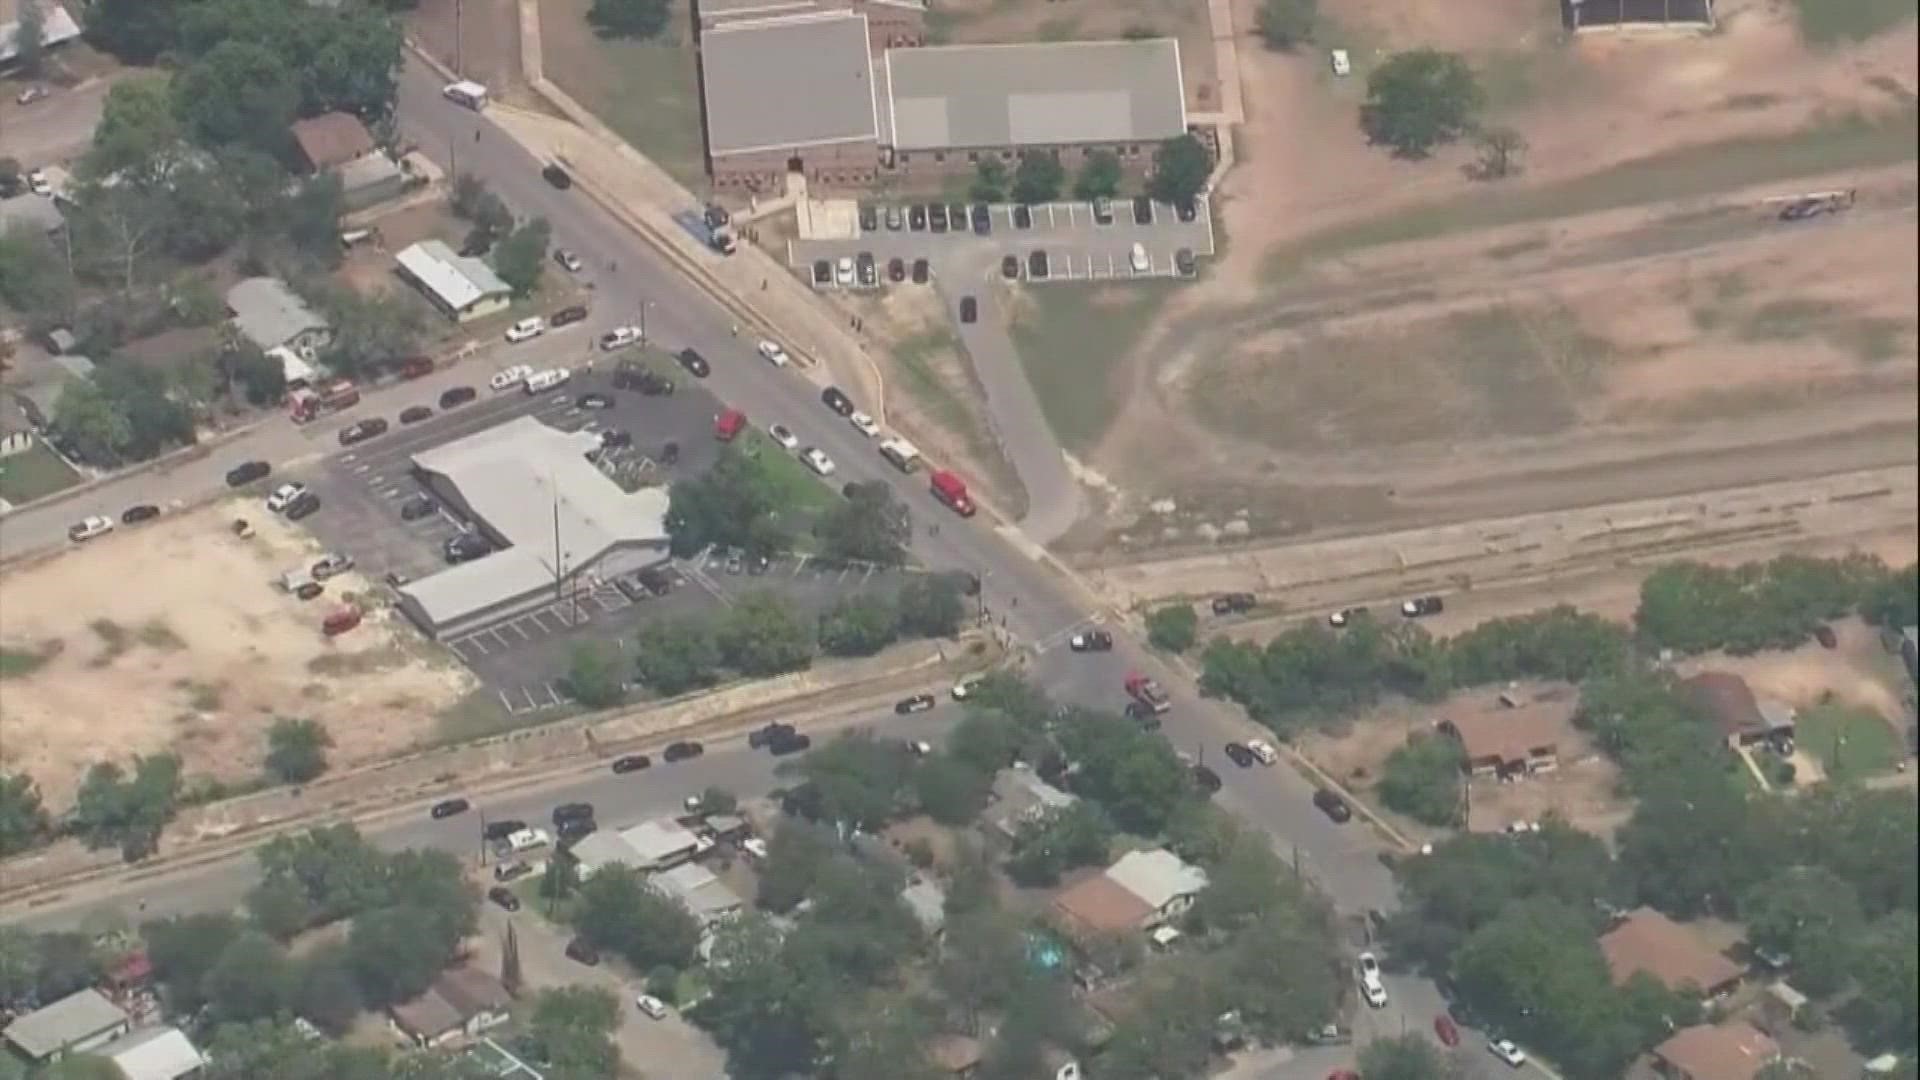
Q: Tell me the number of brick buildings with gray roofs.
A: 2